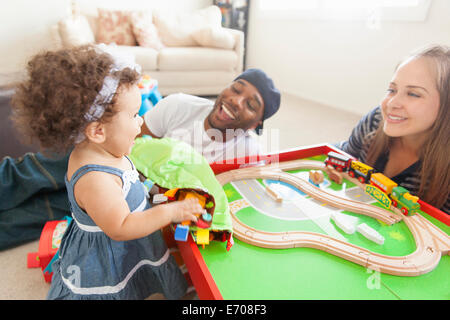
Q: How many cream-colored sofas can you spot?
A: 1